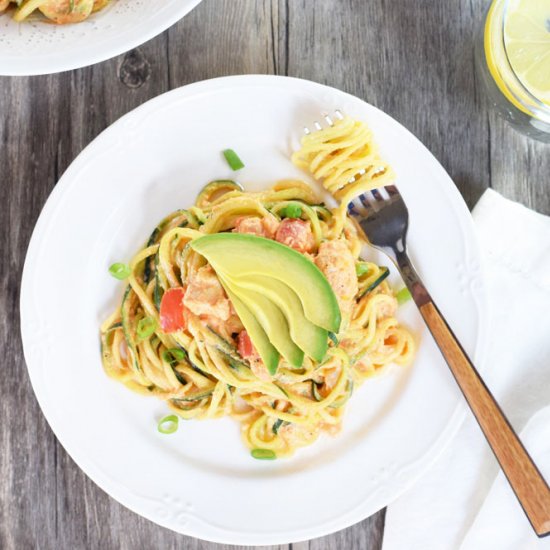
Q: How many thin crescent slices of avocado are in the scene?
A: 4